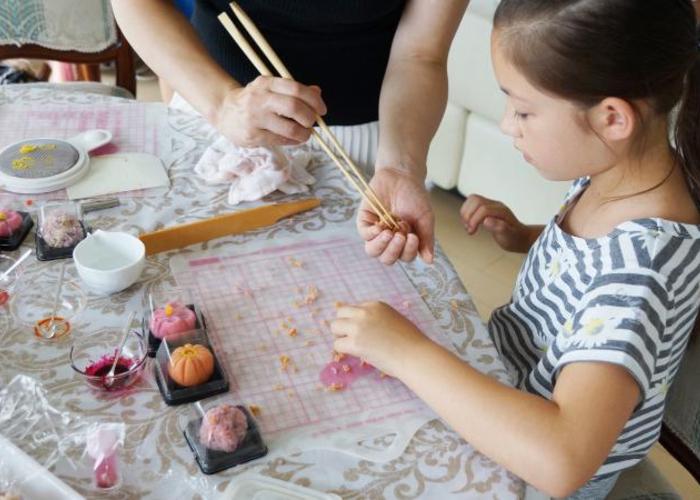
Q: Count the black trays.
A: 5